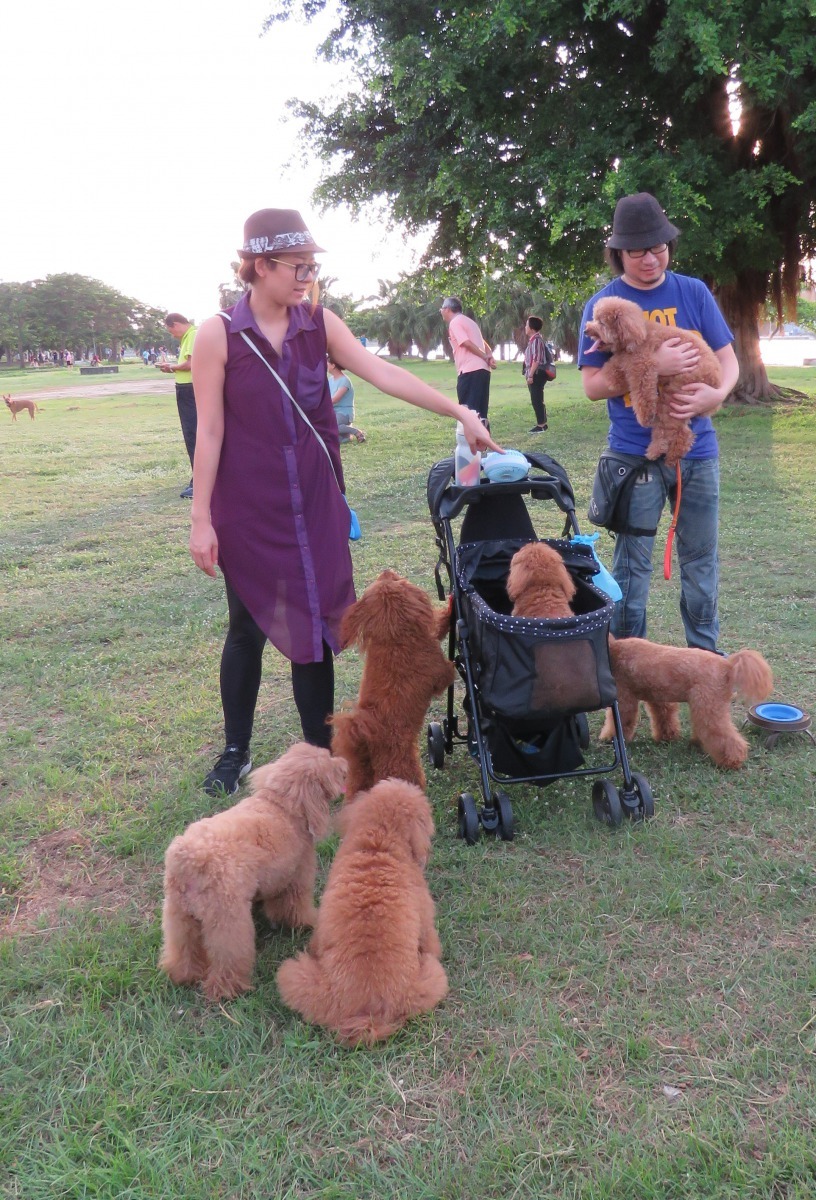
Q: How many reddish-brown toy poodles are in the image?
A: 6